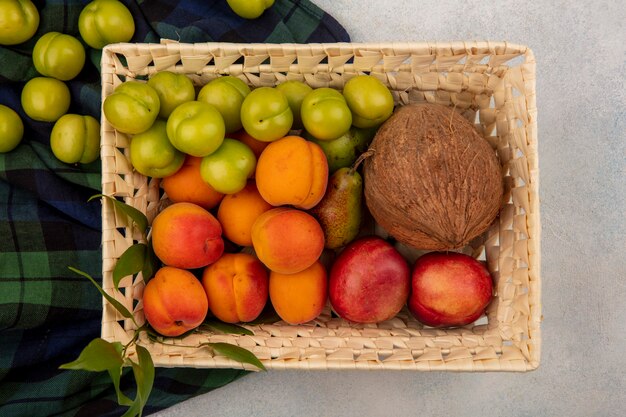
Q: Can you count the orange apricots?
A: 9